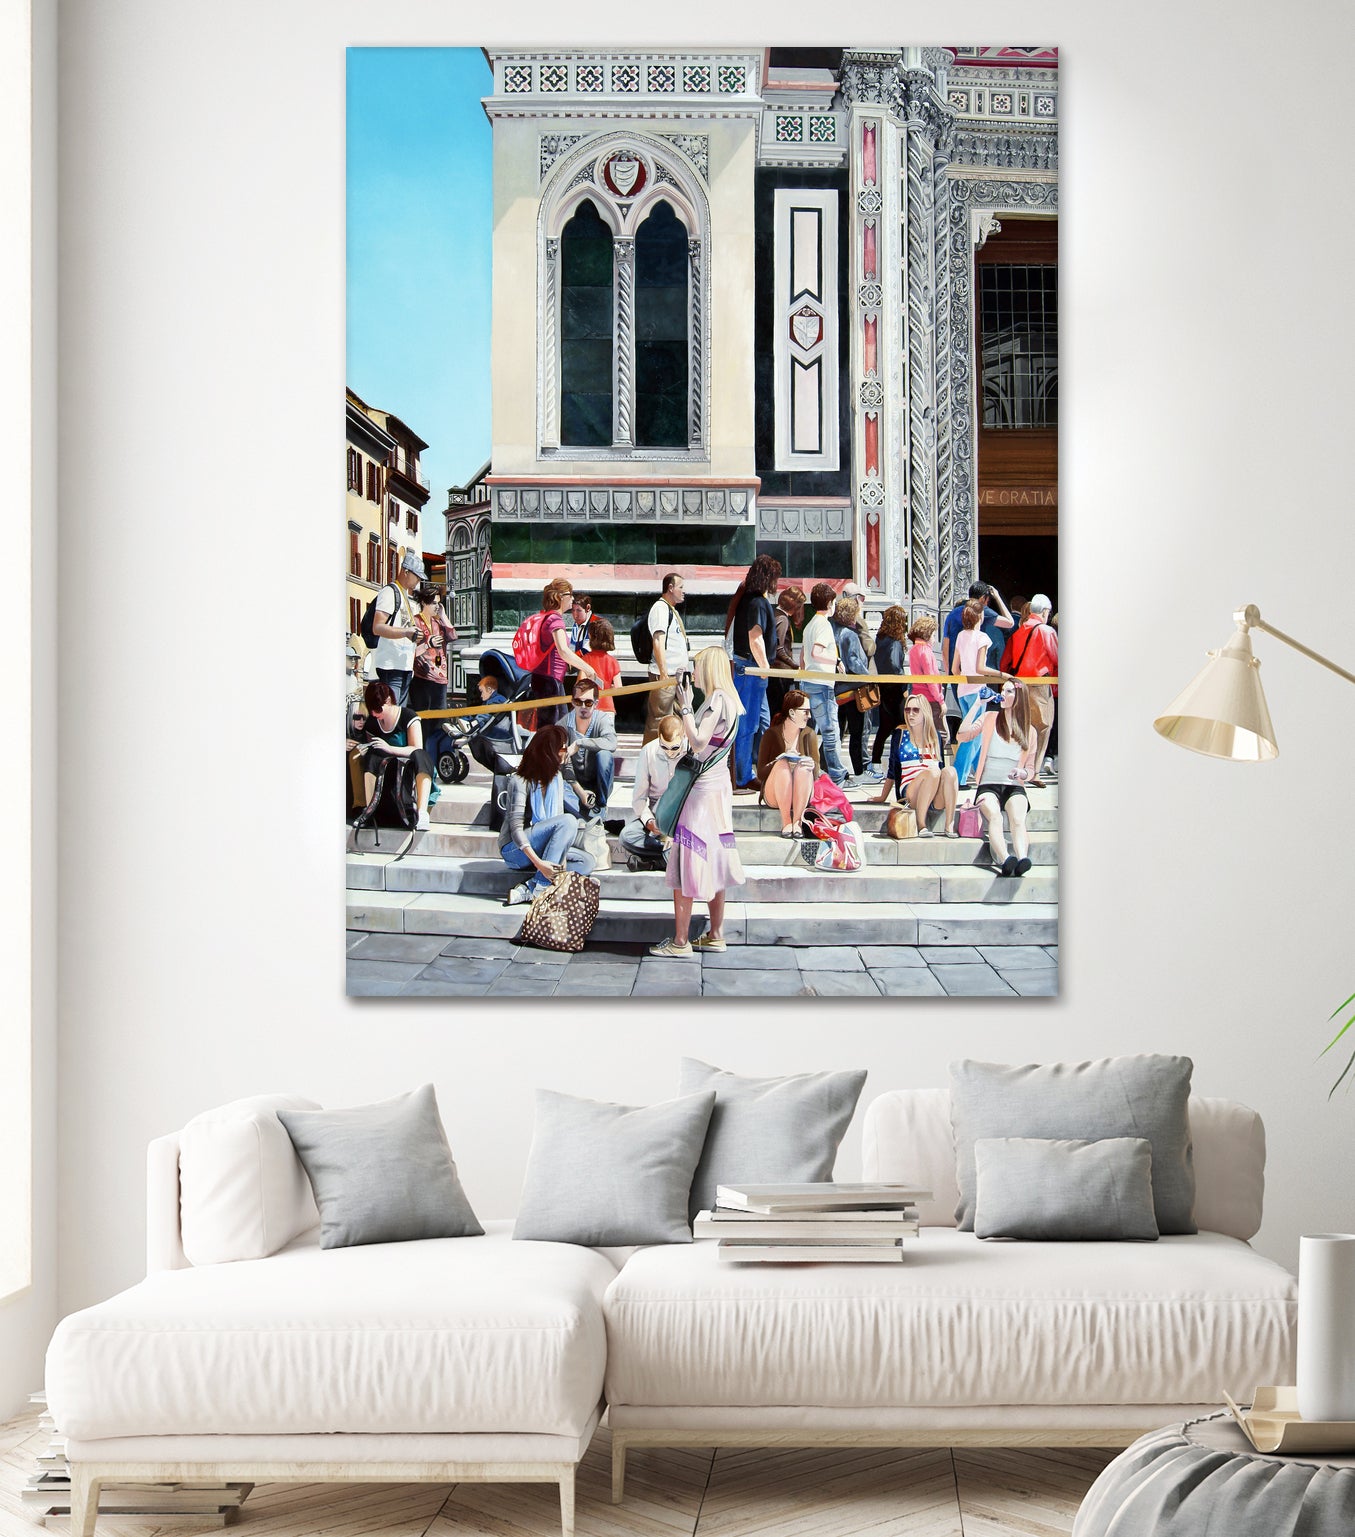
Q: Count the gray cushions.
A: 5